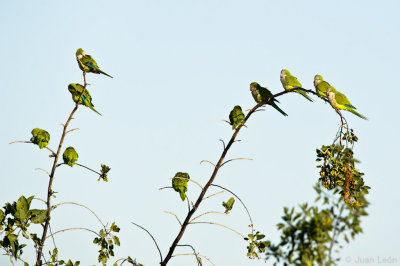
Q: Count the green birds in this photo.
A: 10